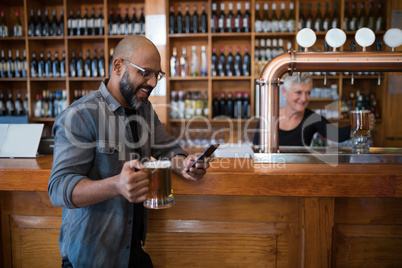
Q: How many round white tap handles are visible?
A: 4